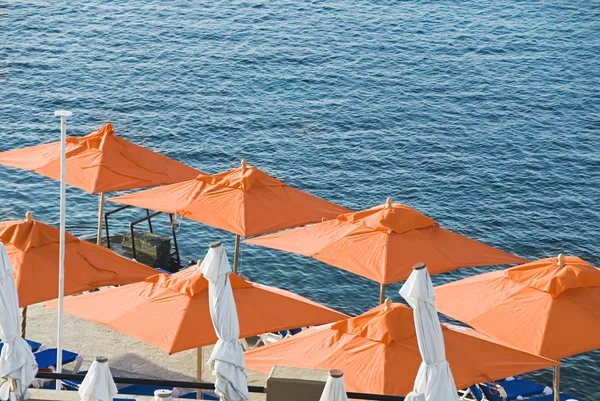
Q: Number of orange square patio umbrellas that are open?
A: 7